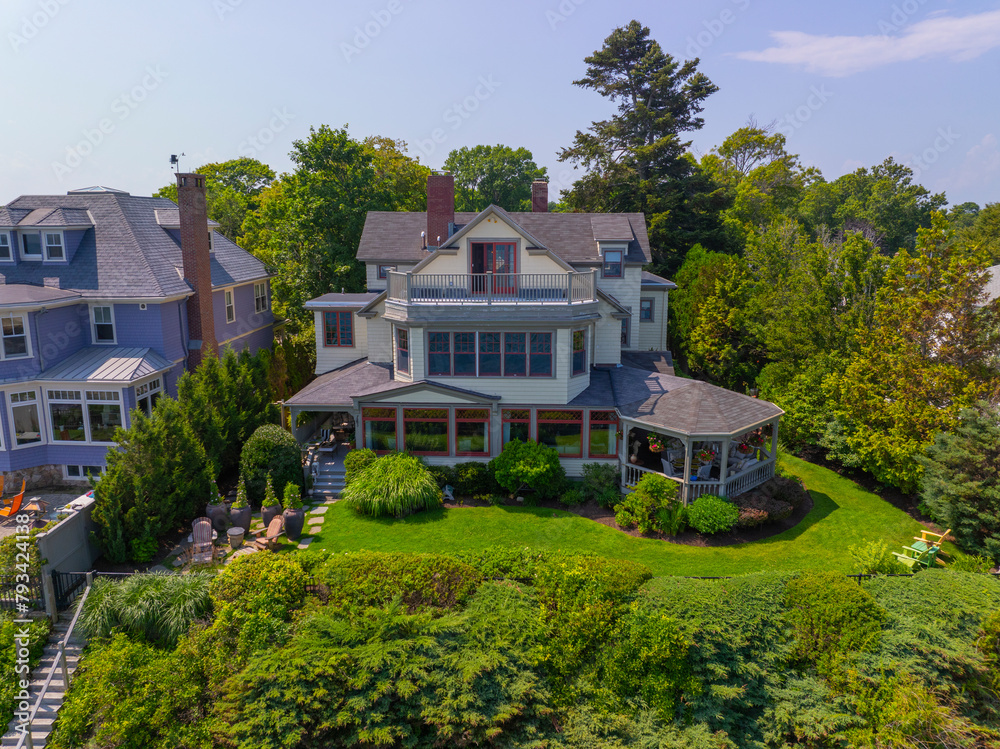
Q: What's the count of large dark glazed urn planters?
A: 4